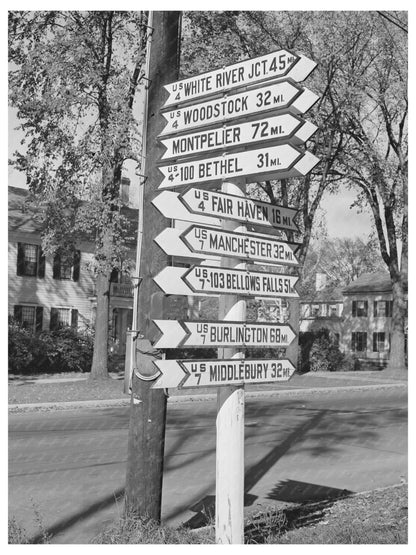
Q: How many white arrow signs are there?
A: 9